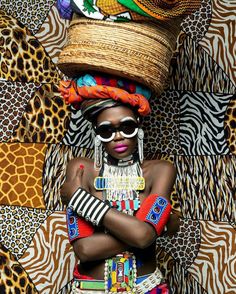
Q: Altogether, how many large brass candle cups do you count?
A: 0